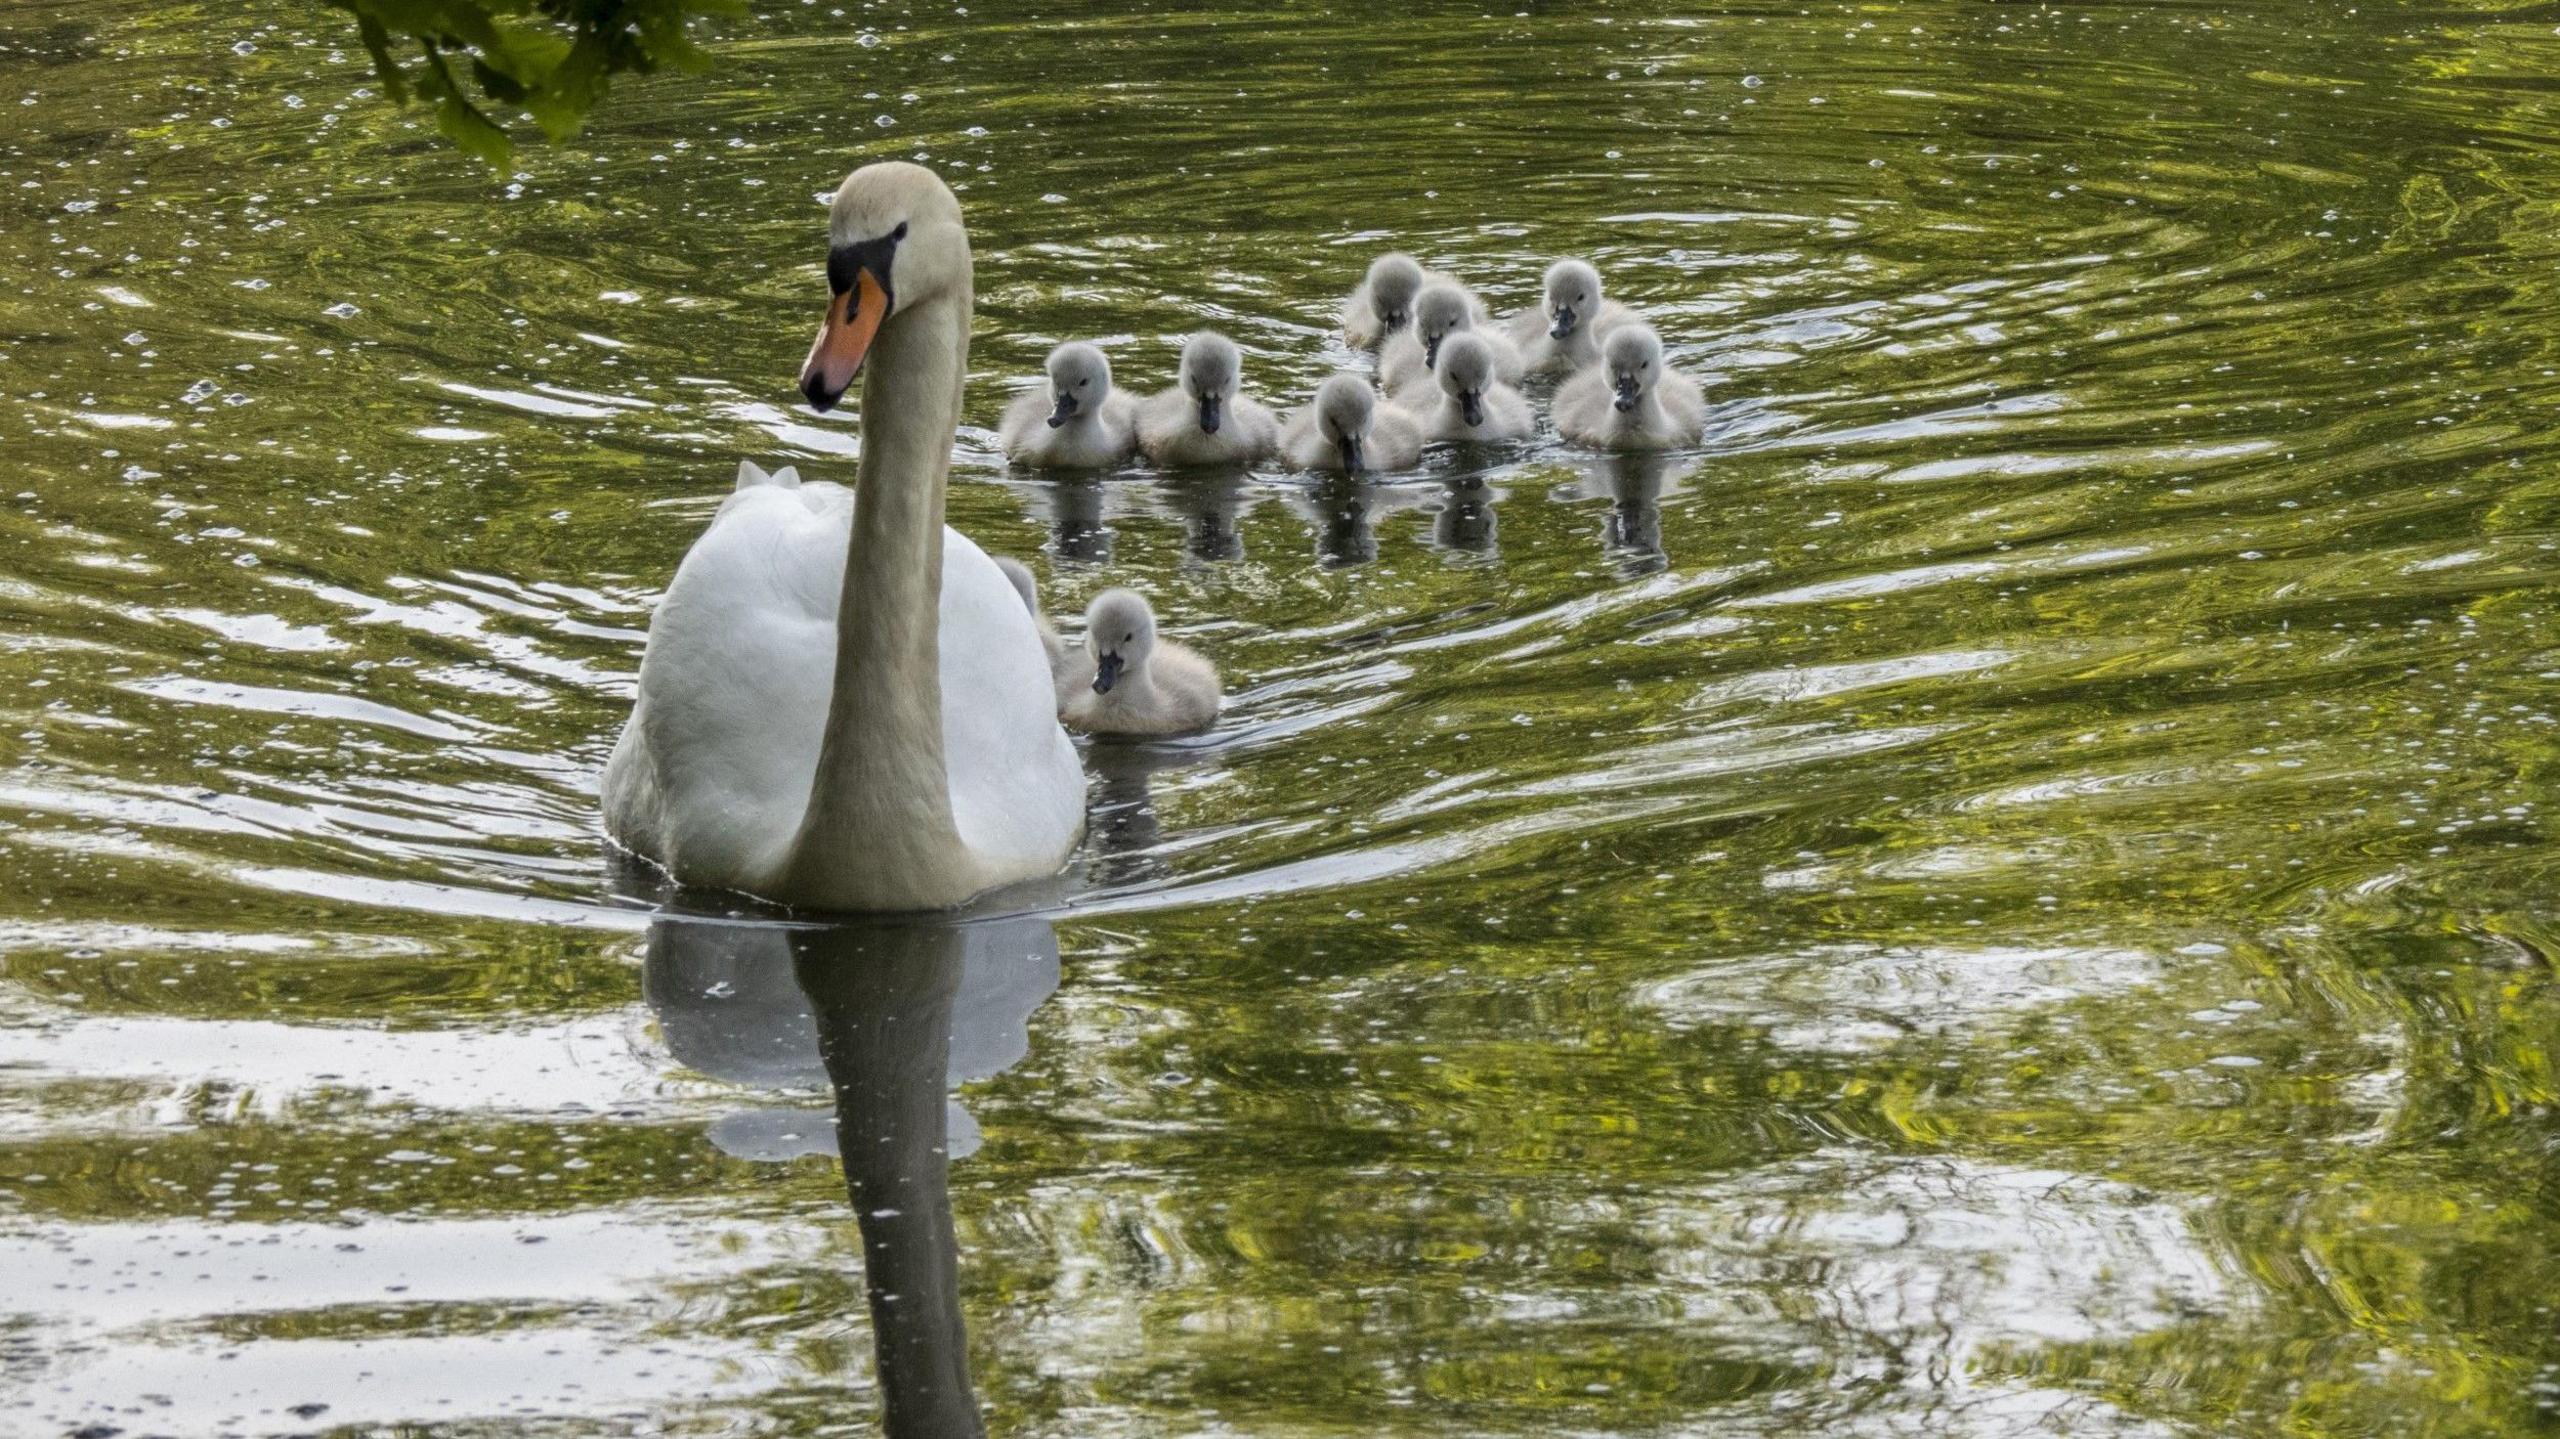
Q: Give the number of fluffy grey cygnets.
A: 10